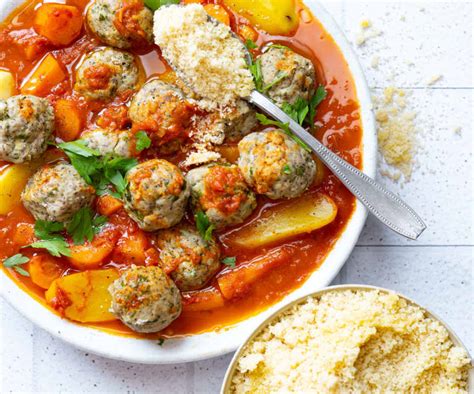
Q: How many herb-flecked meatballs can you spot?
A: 13